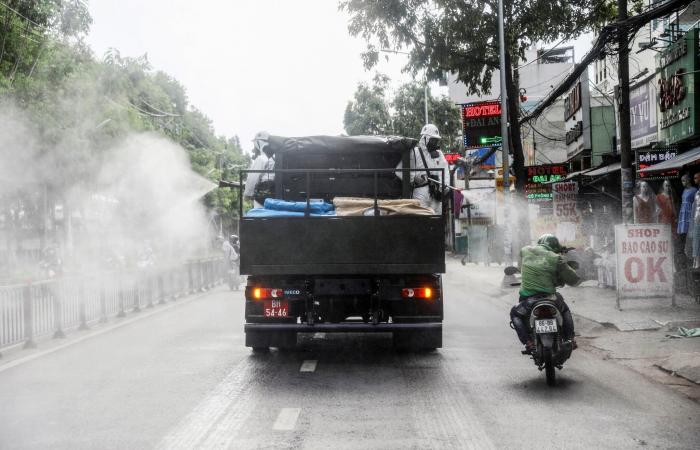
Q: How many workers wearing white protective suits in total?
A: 2